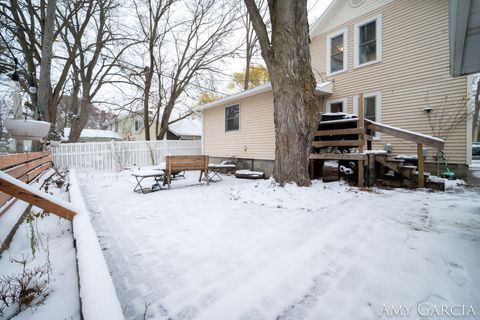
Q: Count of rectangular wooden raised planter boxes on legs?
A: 1